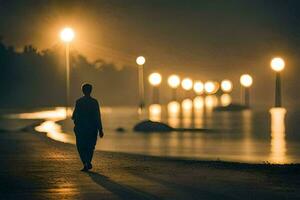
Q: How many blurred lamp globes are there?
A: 10